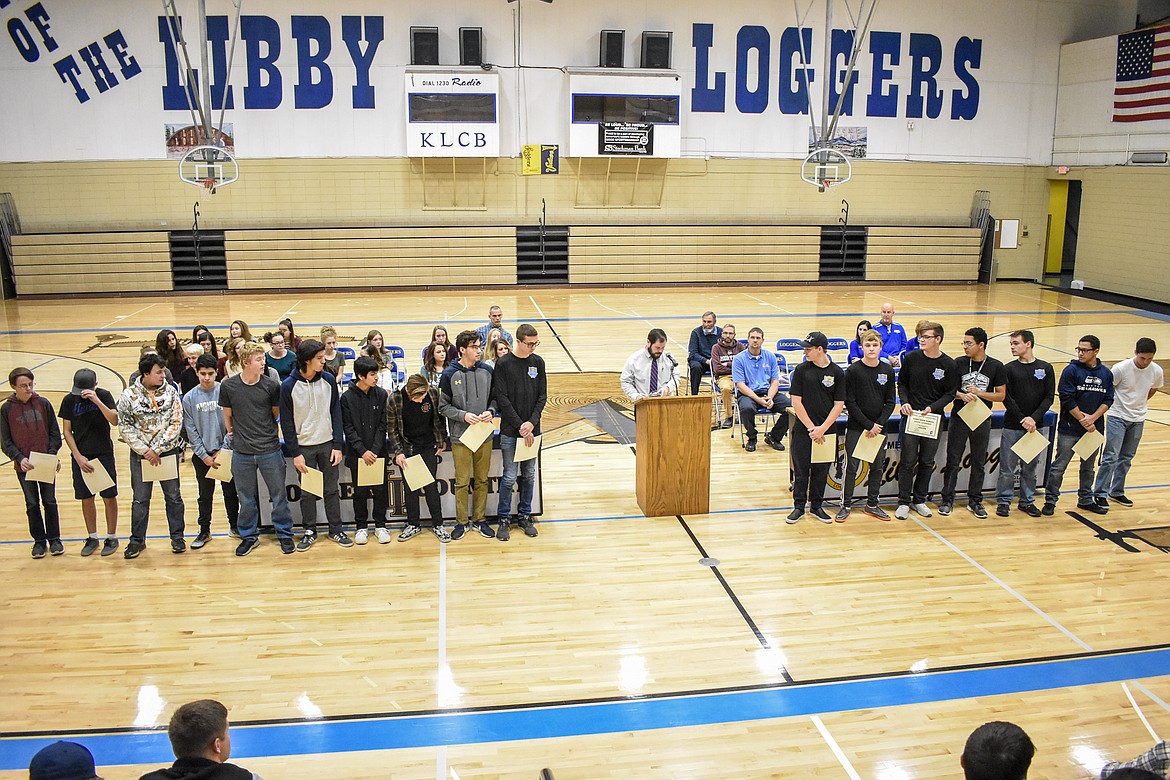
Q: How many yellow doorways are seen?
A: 1